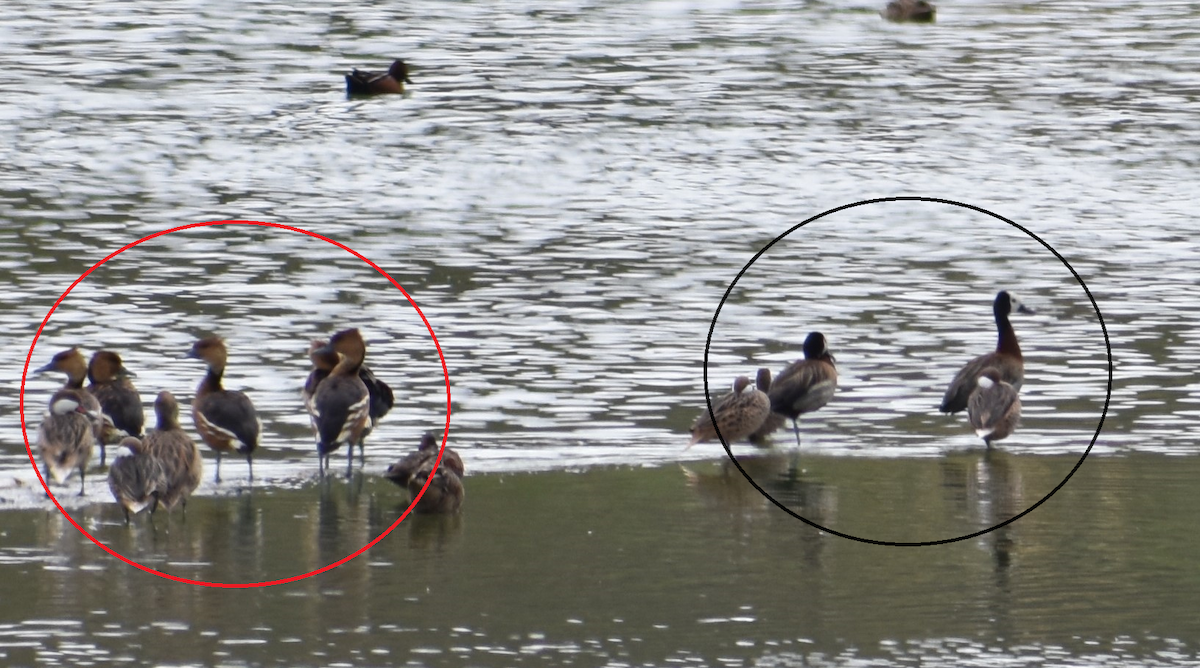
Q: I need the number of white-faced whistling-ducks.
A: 2